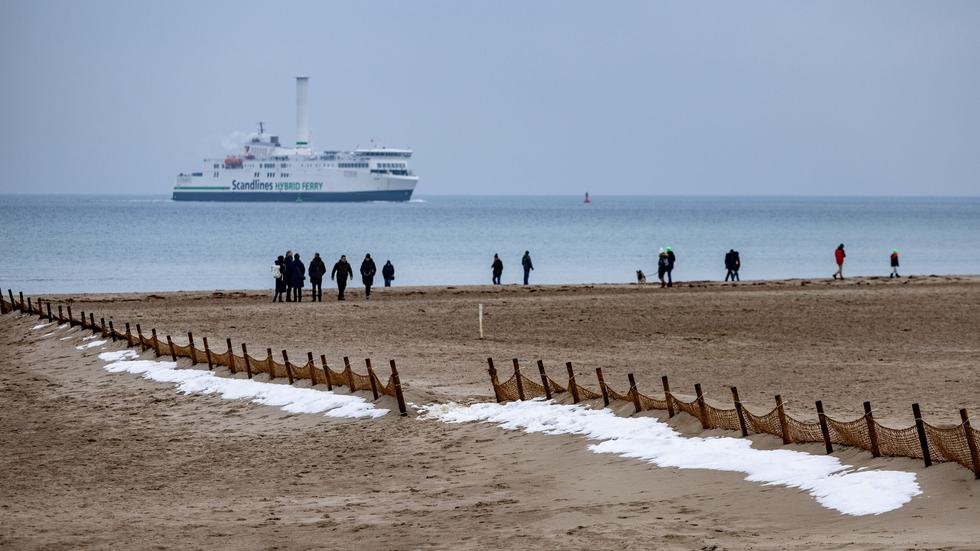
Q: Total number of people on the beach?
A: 15